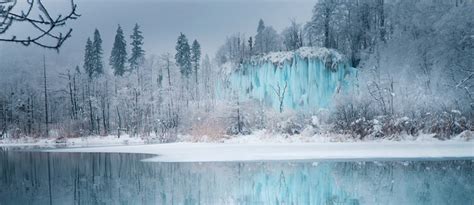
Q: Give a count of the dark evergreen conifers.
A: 6